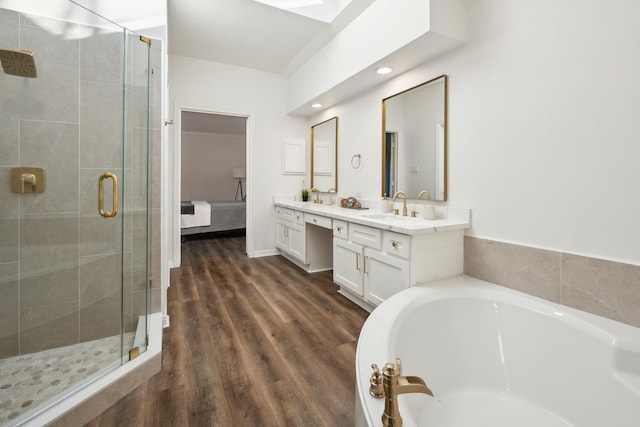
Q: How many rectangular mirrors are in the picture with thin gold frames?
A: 2